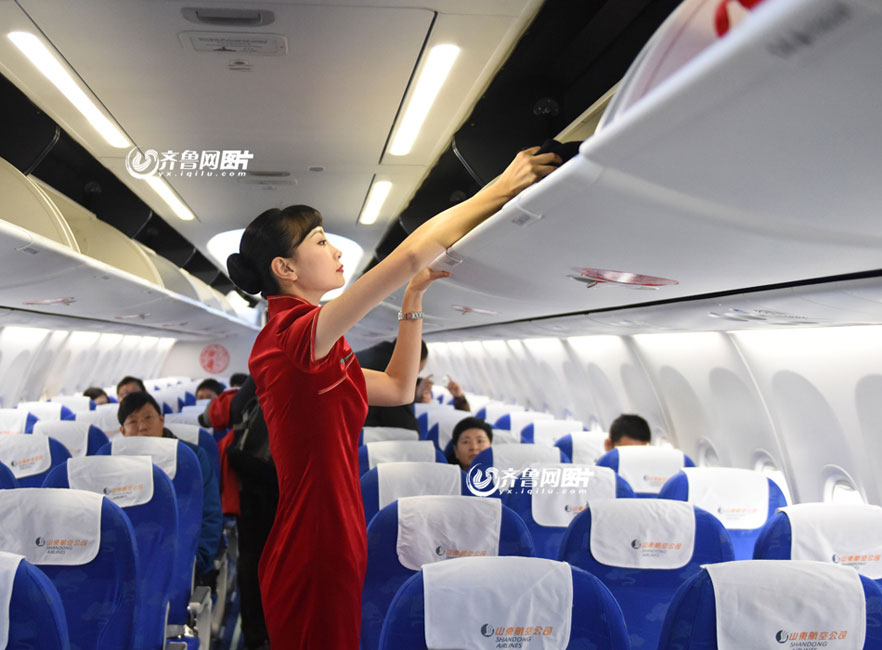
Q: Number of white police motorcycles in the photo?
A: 0